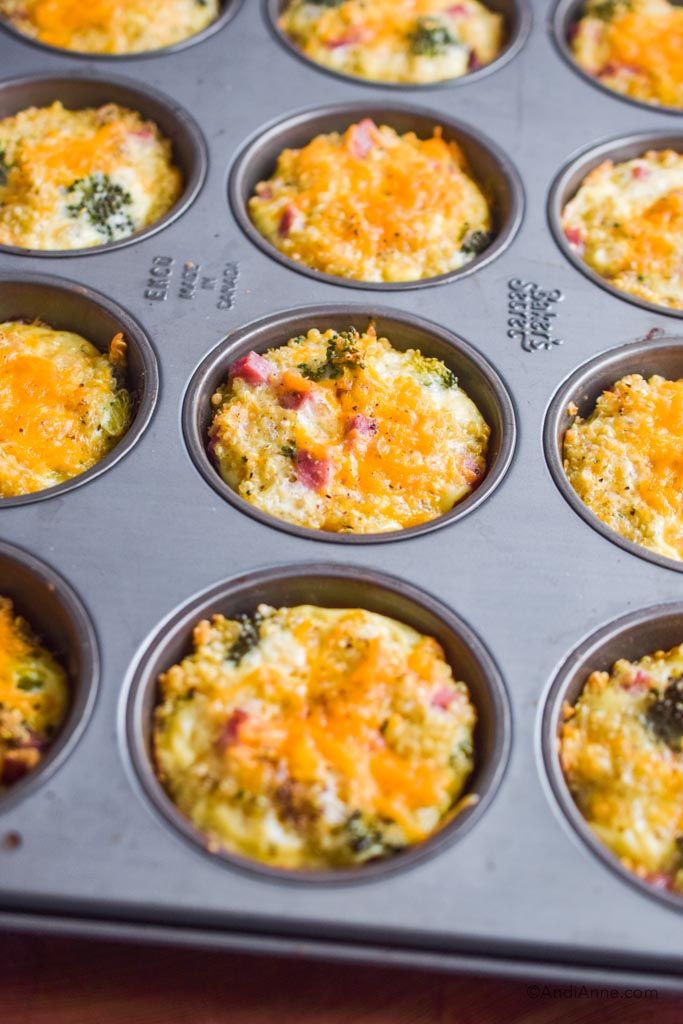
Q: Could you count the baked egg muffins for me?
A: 12